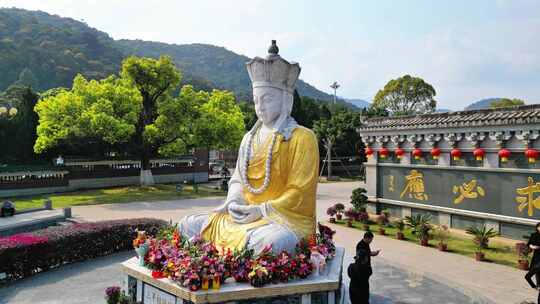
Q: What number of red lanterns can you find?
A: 9